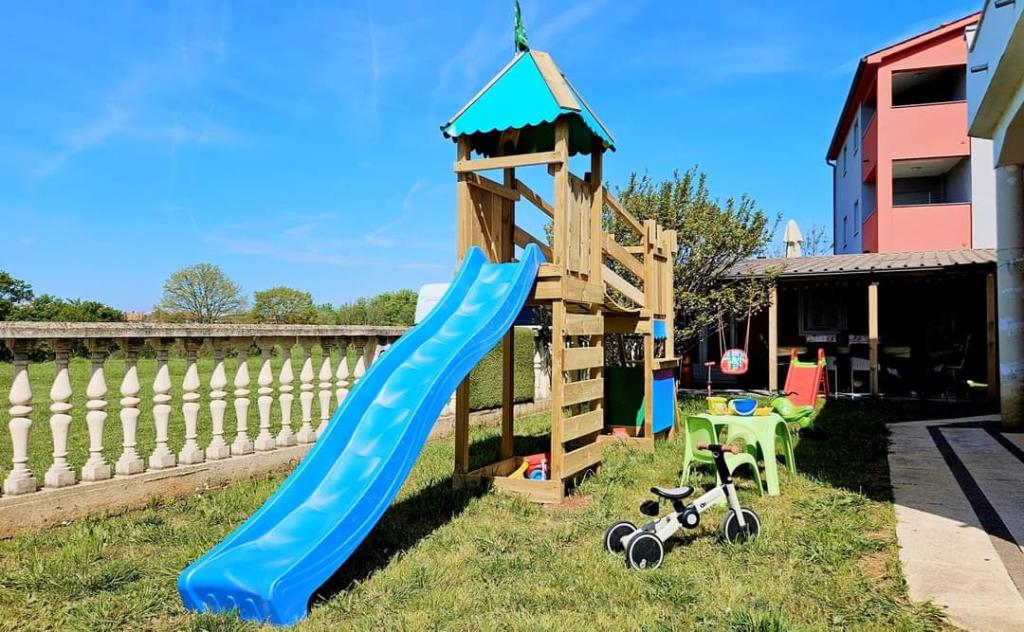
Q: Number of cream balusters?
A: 14